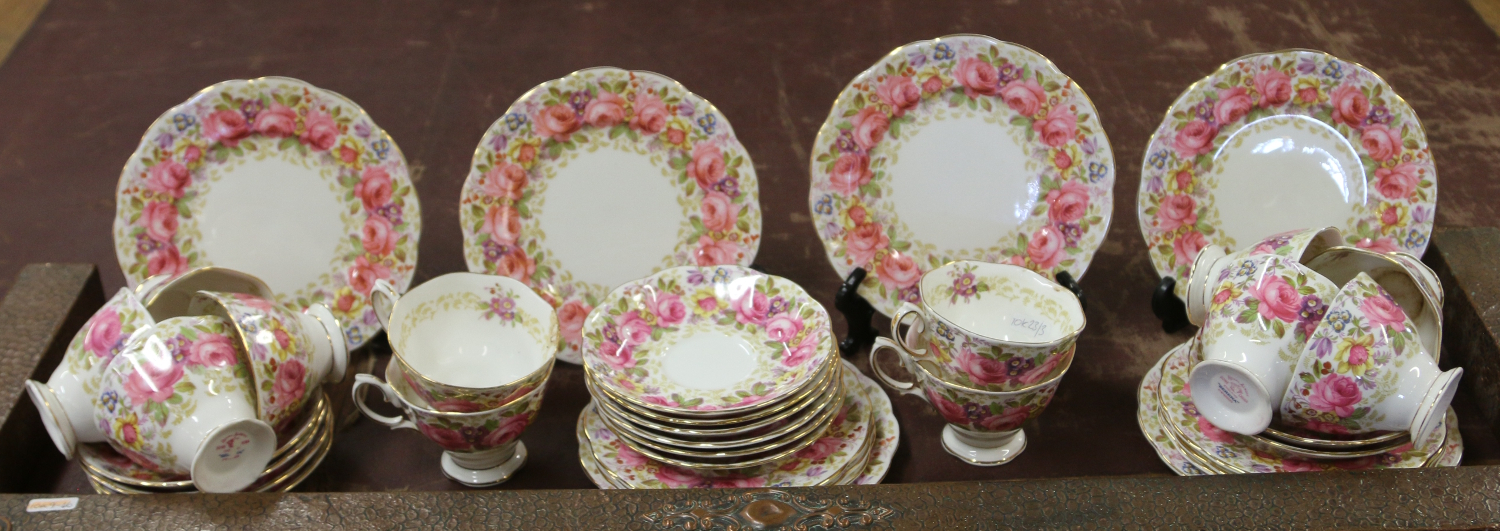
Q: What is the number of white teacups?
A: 12